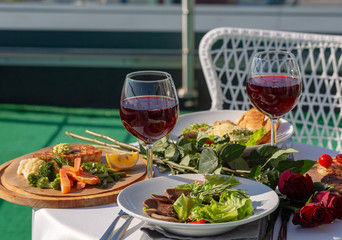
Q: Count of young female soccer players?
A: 0